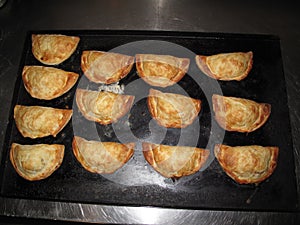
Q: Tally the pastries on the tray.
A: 13